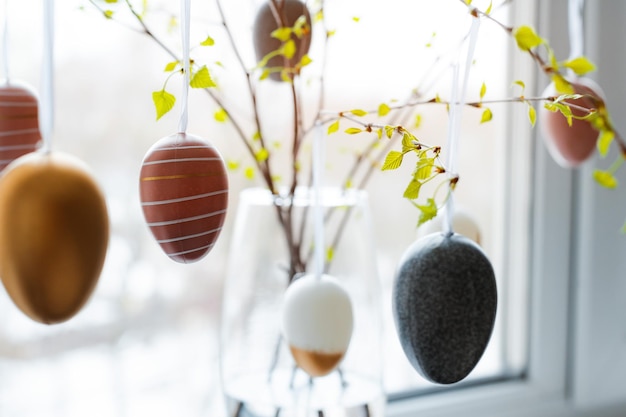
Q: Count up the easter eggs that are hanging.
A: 8